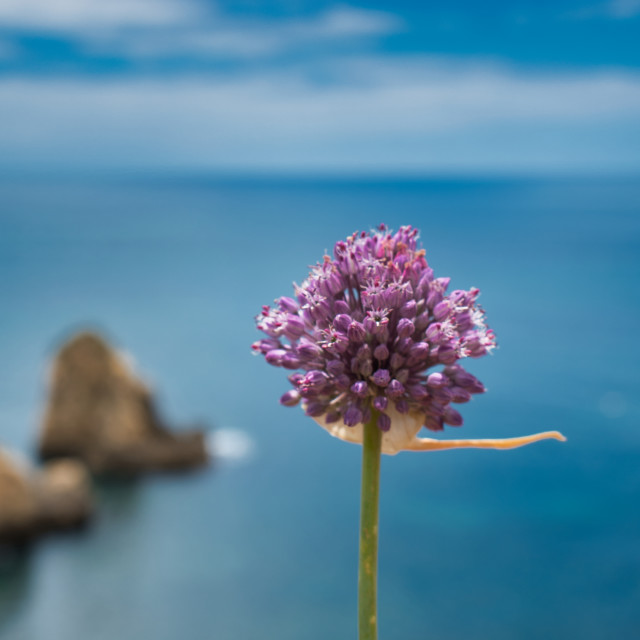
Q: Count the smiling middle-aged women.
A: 0